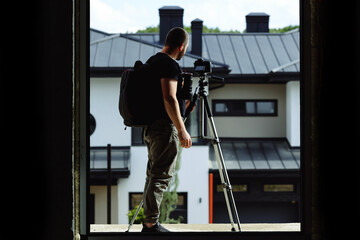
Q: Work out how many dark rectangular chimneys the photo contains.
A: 3